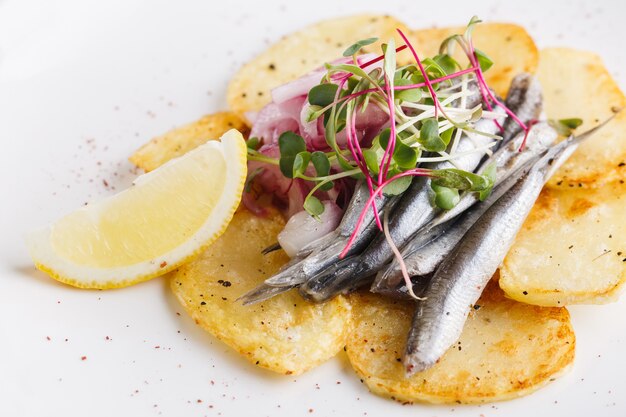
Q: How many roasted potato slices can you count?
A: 7